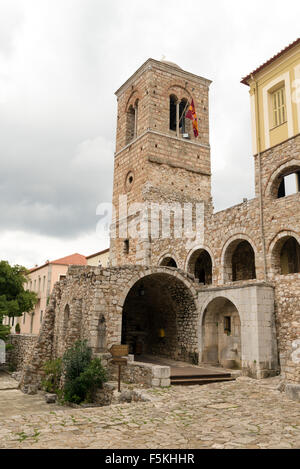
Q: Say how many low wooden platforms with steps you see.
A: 1